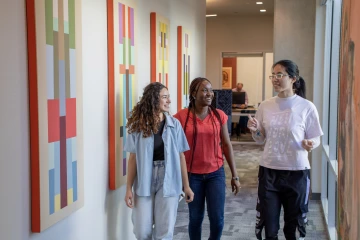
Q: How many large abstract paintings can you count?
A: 4